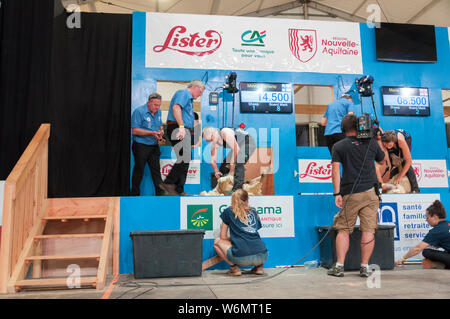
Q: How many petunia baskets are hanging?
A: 0